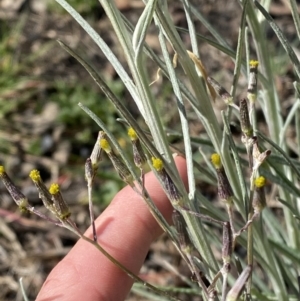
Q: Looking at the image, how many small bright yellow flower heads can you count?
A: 9